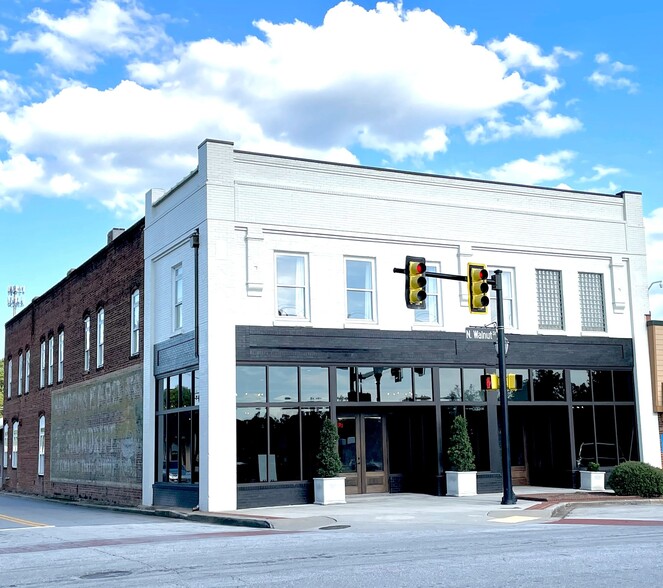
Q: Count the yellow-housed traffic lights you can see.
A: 2